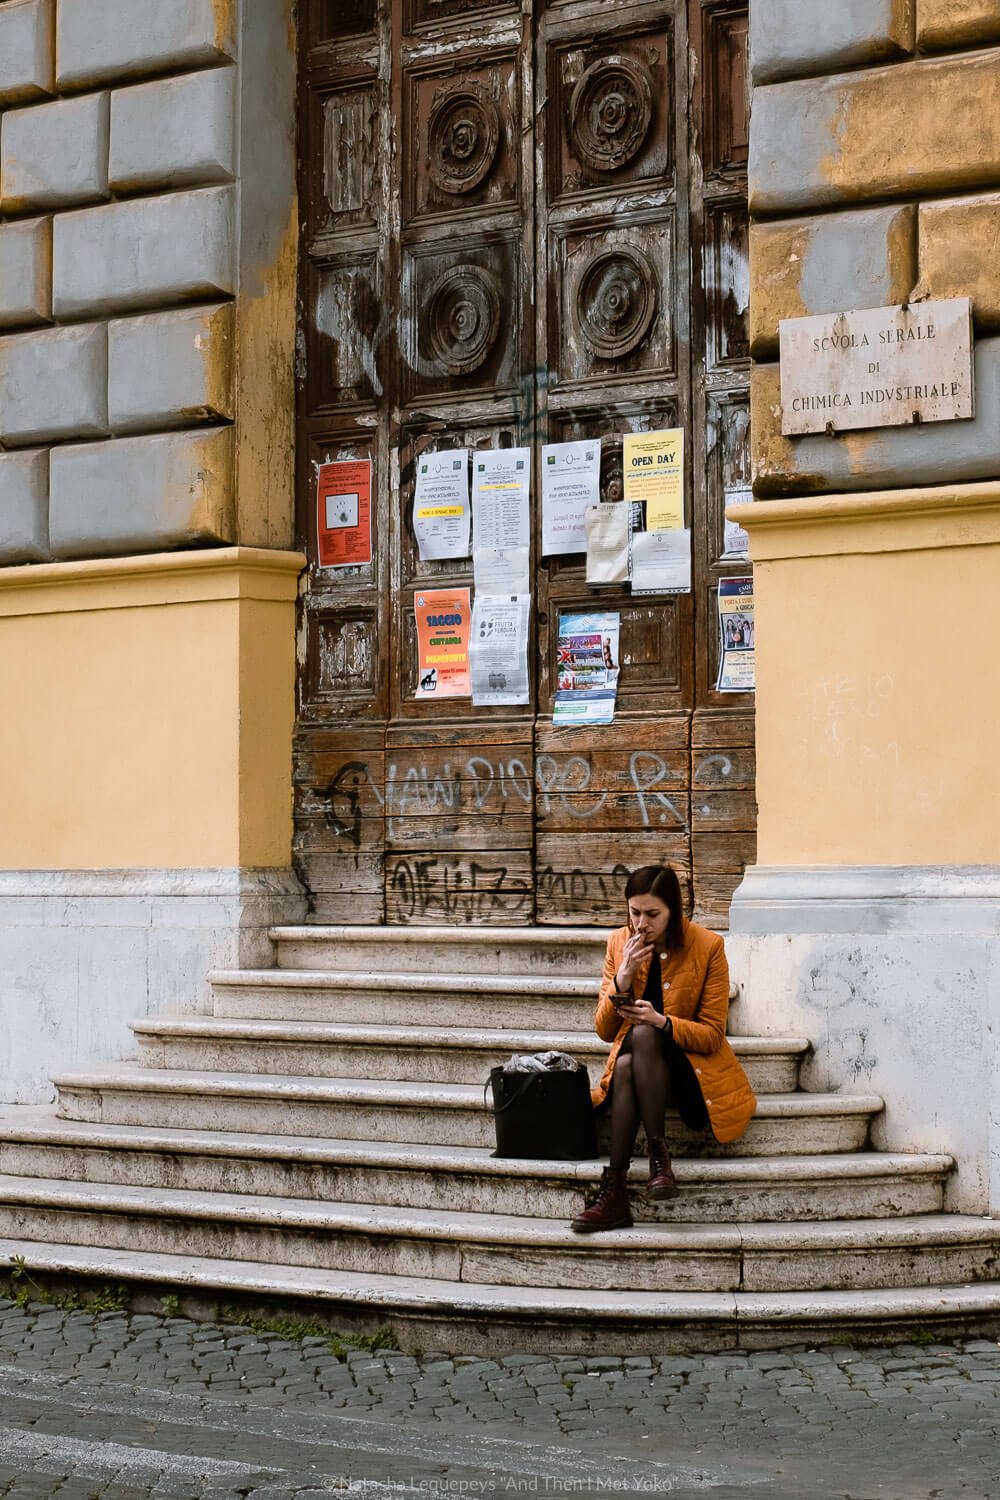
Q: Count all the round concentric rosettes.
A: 4